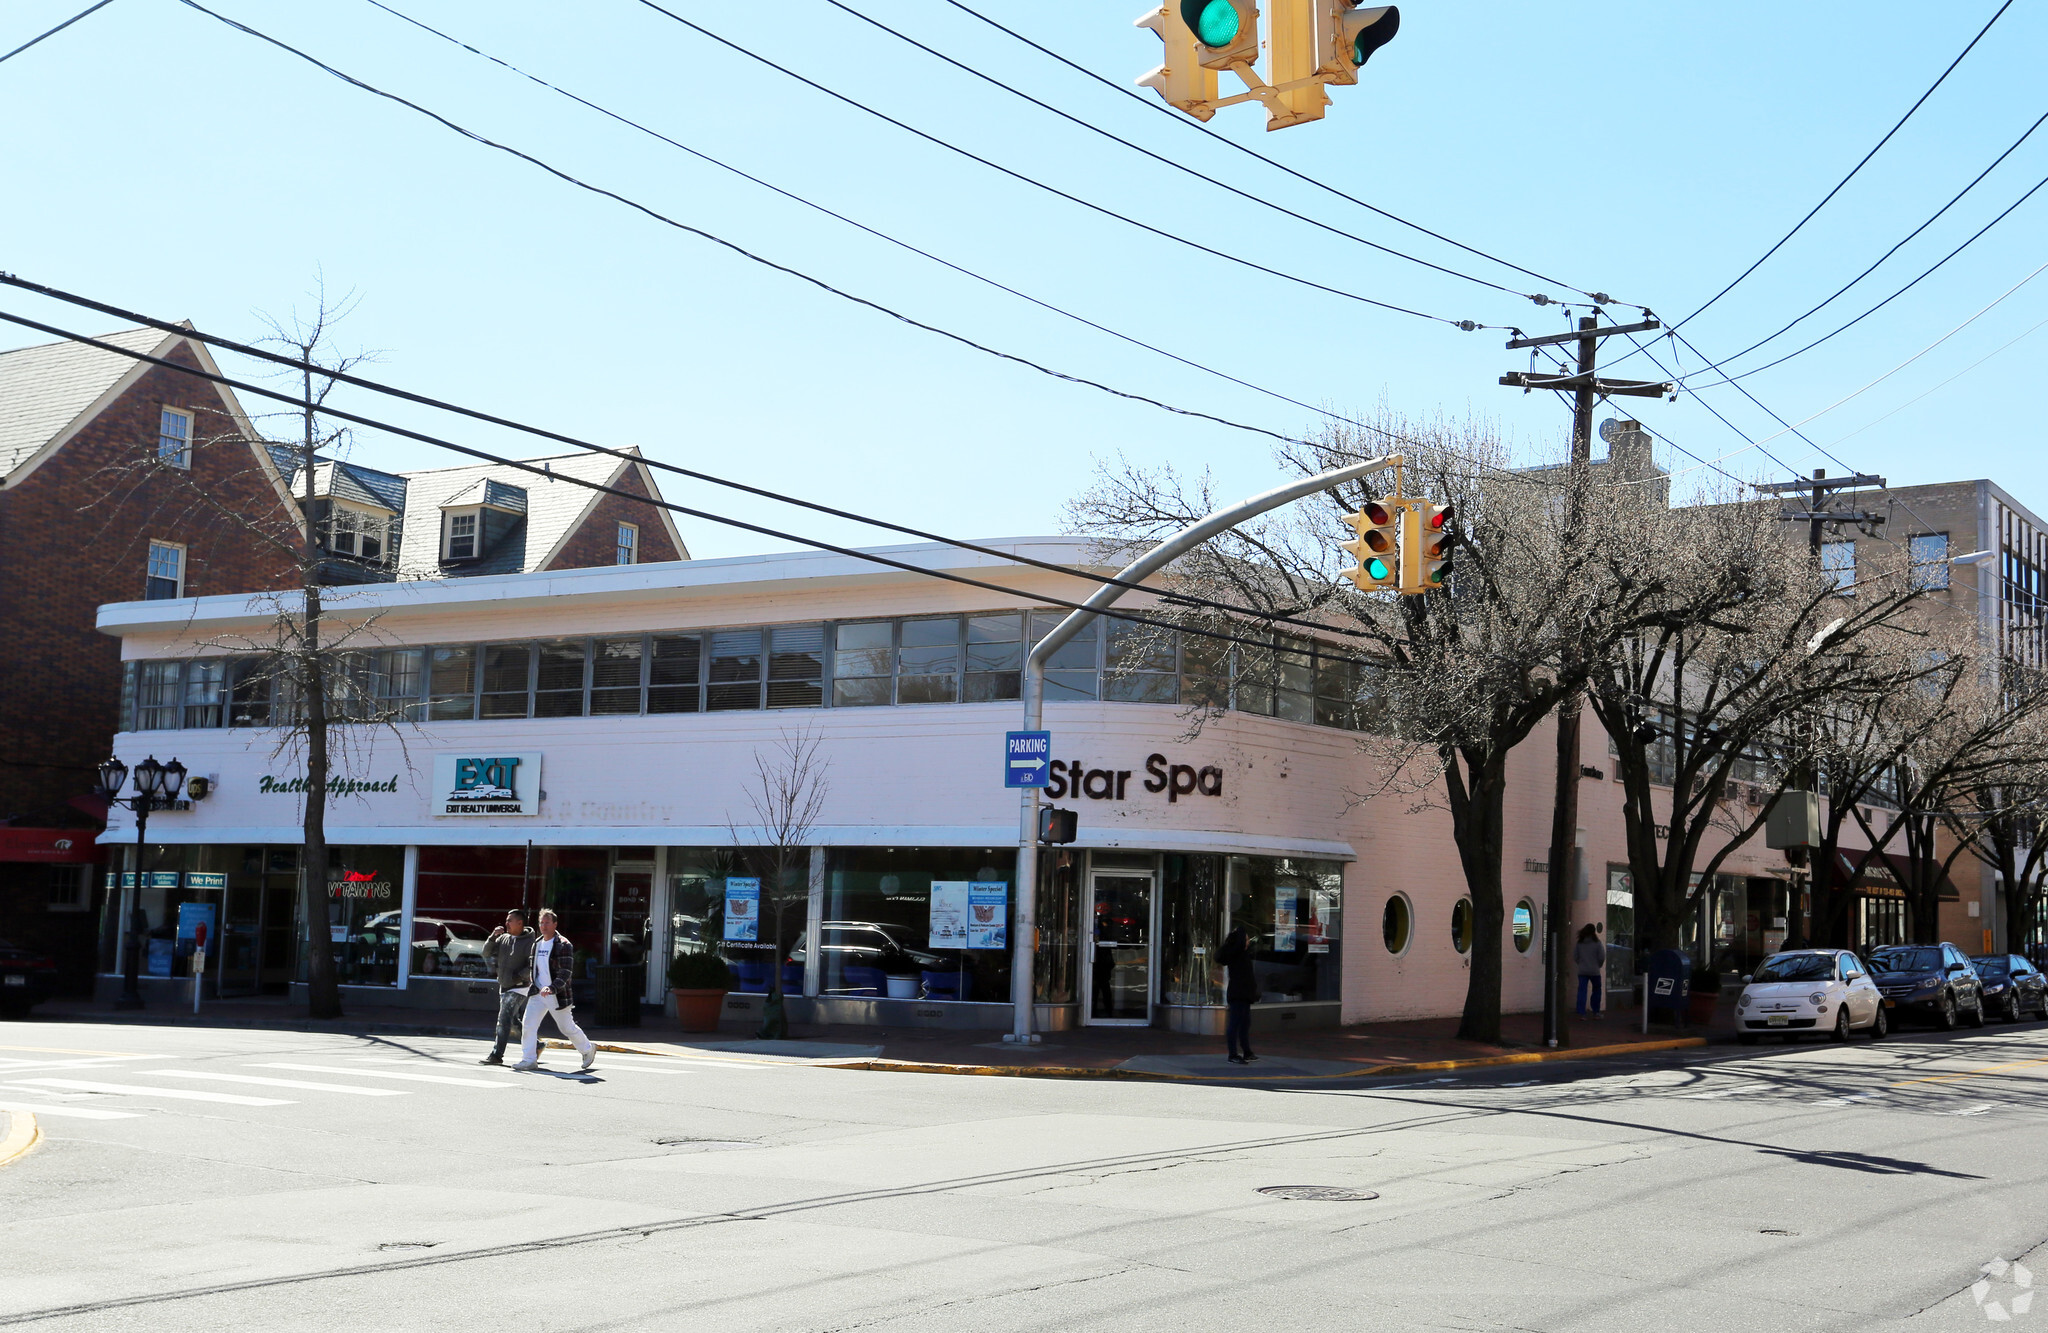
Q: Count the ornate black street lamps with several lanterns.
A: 1